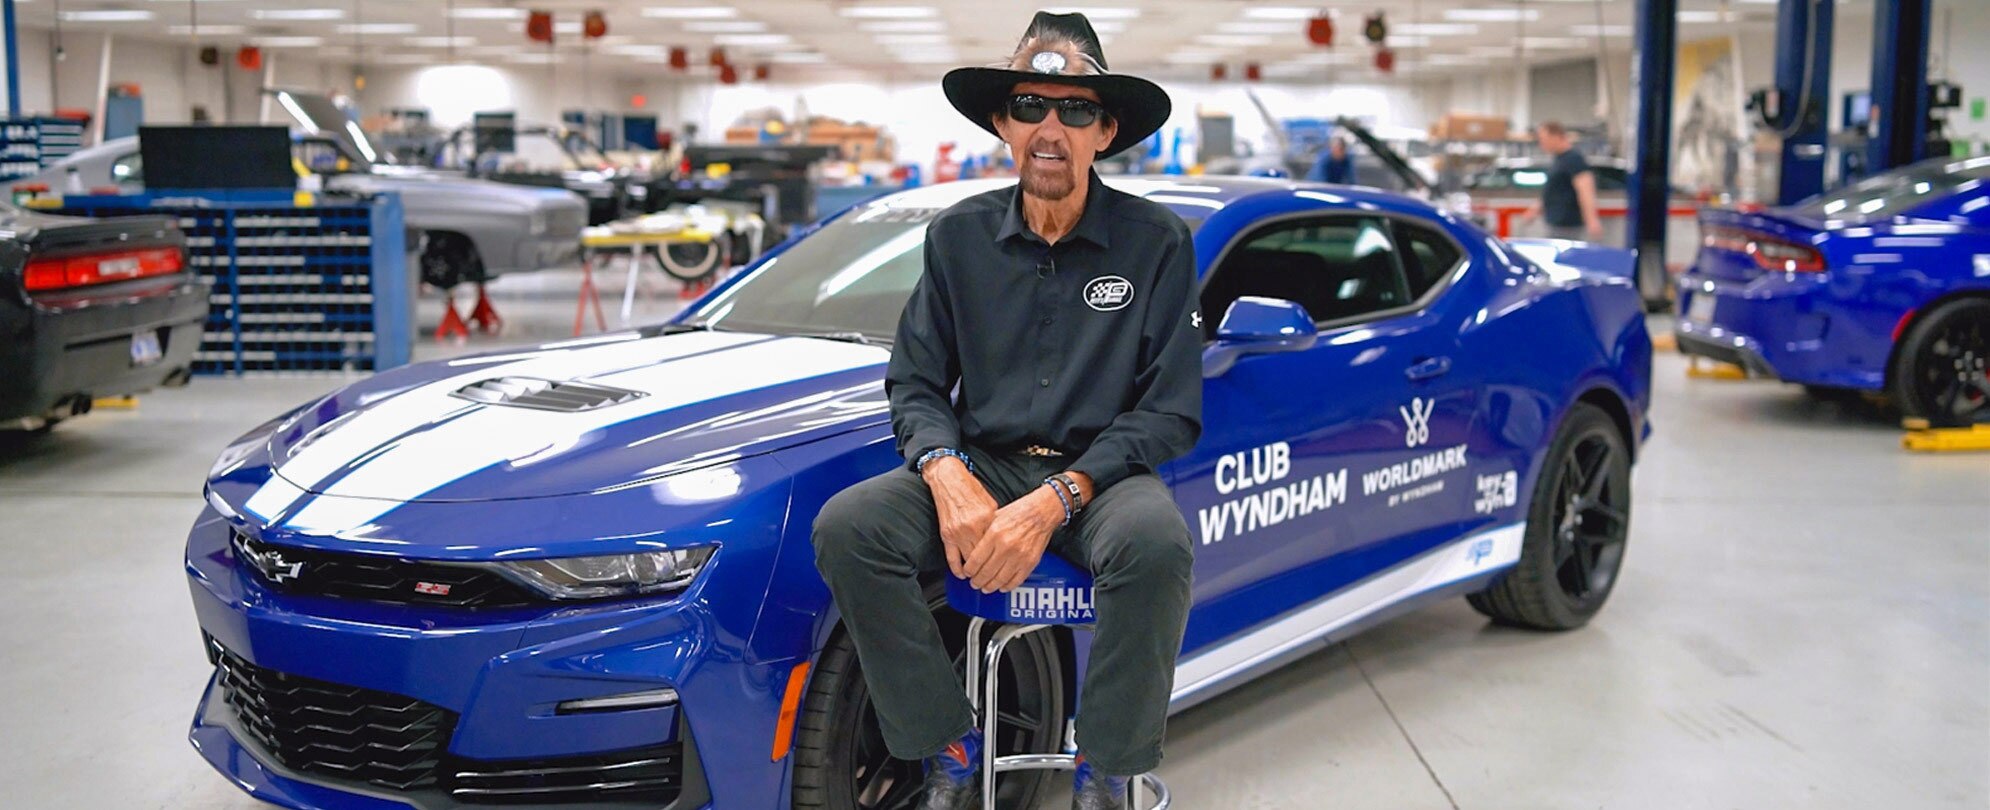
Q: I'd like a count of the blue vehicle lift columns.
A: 3